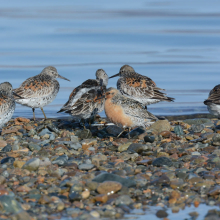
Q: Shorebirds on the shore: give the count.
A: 6